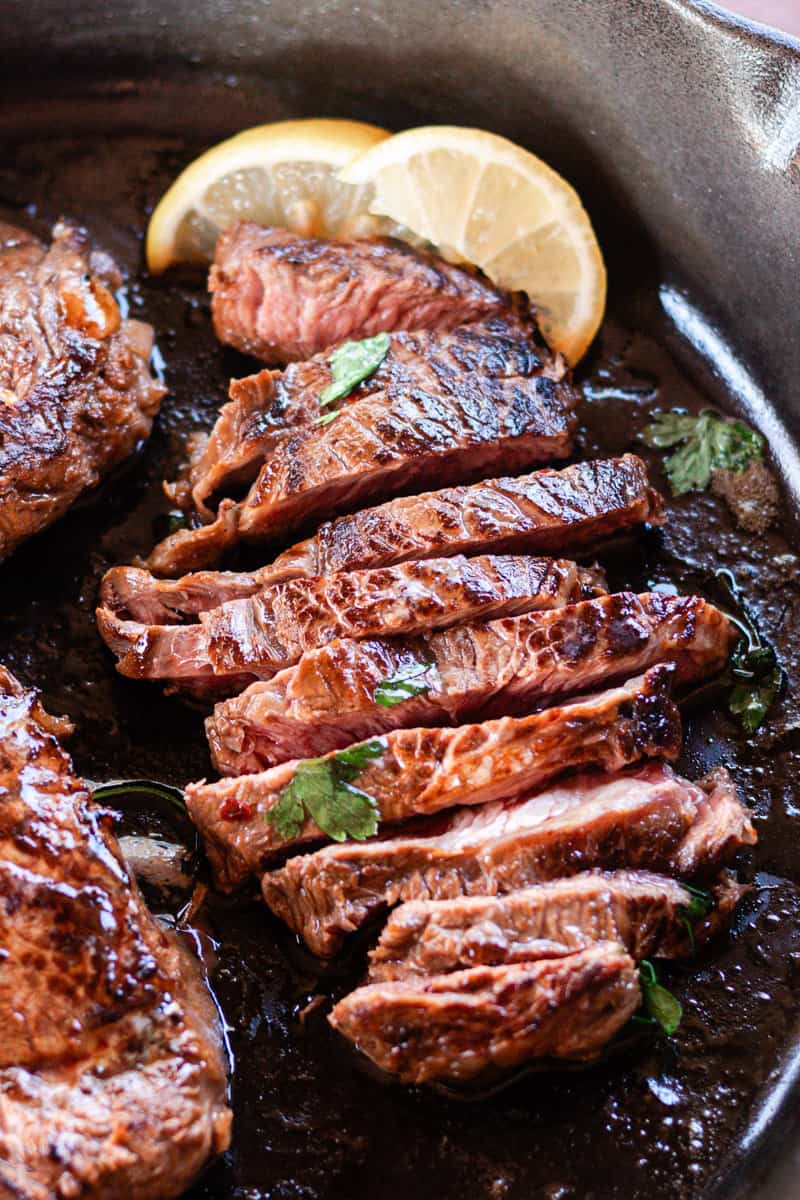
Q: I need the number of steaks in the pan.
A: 3